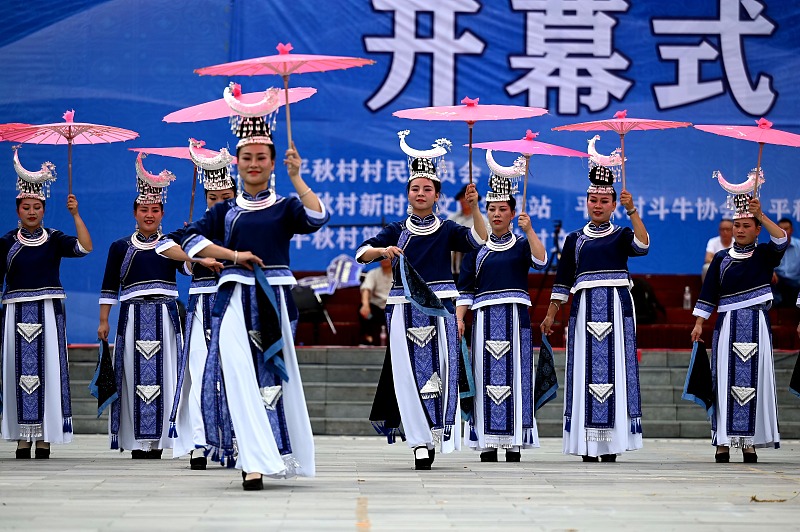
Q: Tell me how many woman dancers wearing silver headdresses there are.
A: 8